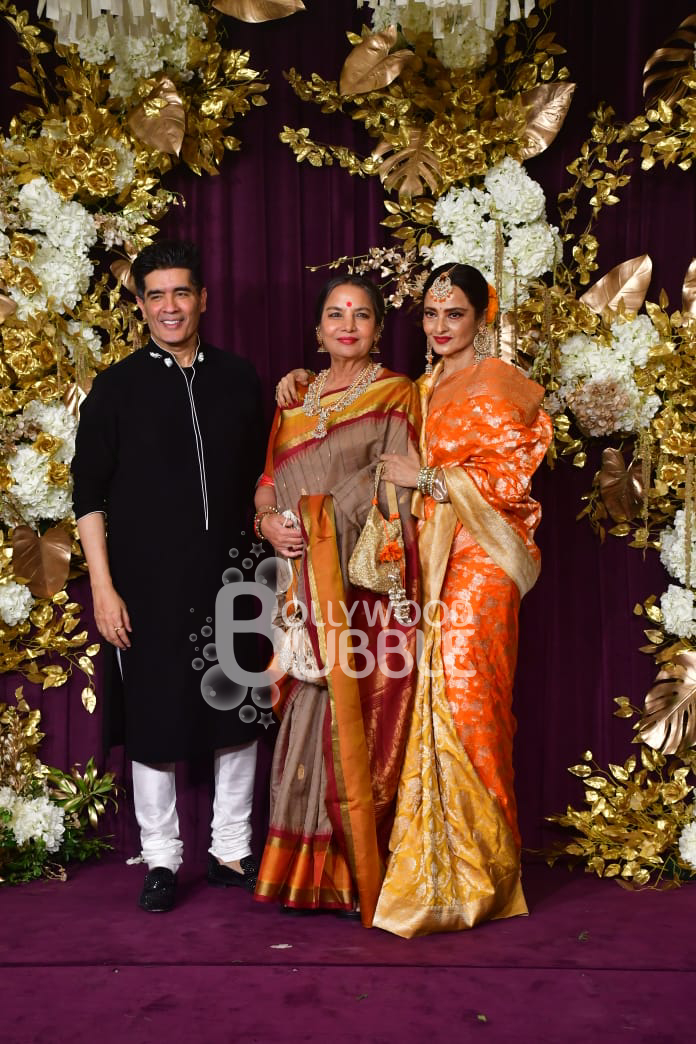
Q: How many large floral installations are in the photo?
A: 2